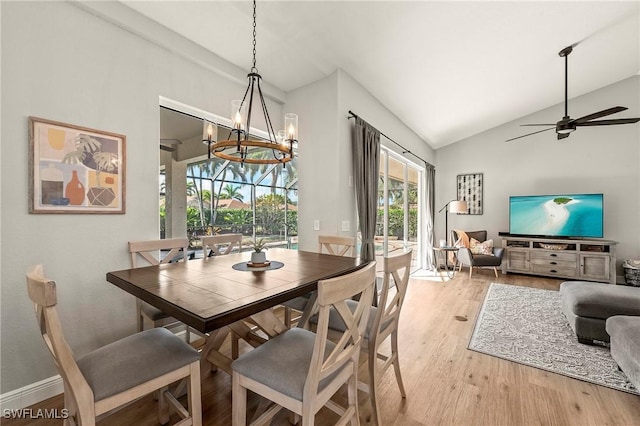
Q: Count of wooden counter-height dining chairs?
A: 6